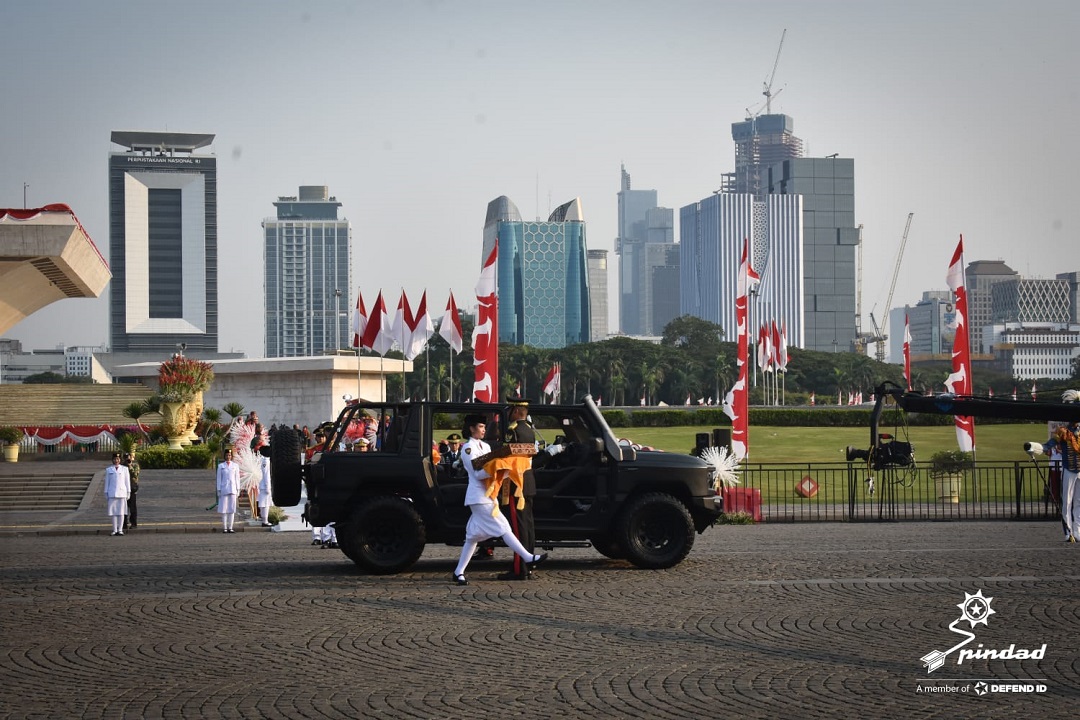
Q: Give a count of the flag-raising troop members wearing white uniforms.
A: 4